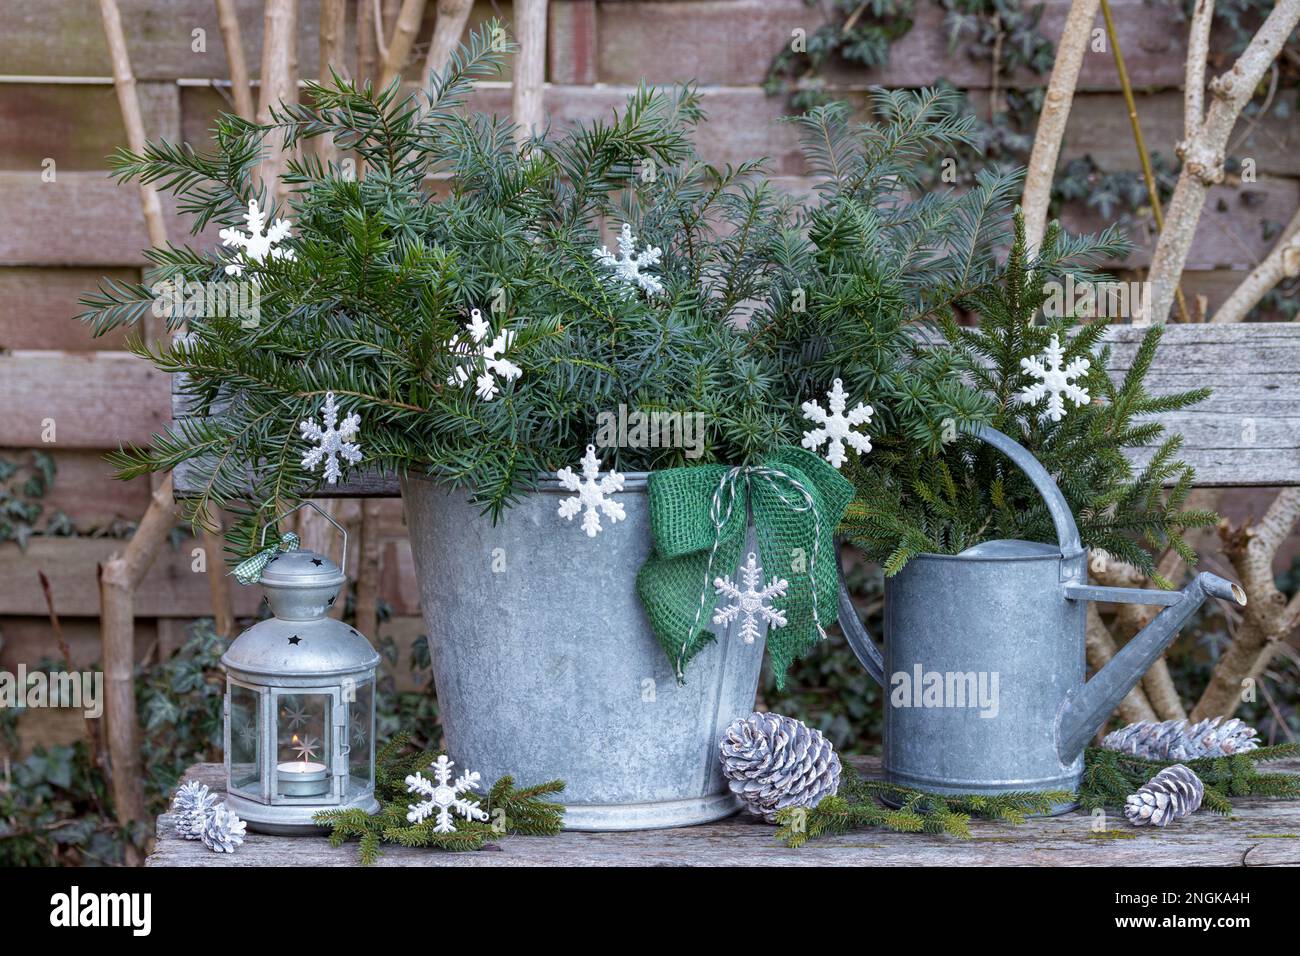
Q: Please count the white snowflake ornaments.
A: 9